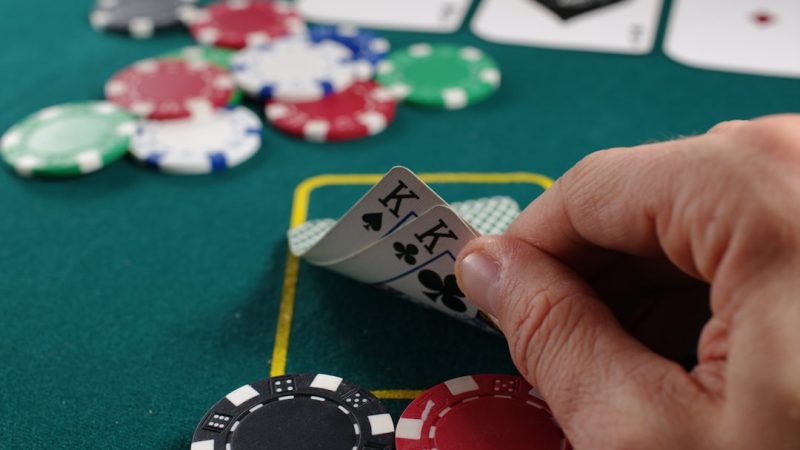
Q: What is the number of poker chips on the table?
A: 12